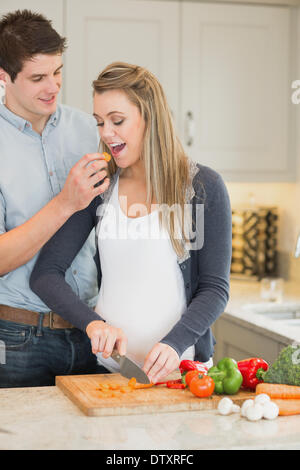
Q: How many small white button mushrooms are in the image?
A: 5